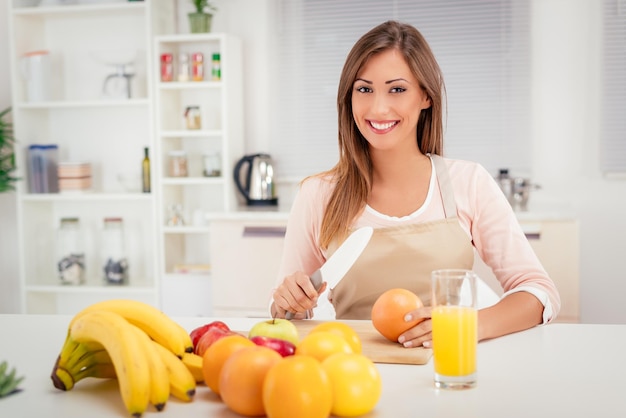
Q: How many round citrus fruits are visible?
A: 7